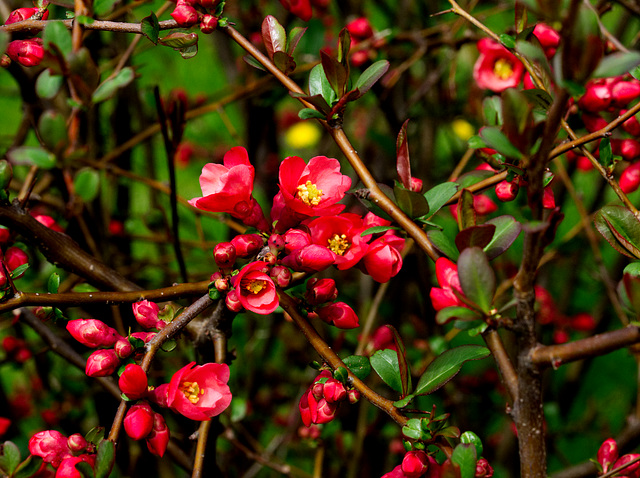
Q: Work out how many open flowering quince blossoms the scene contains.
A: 6